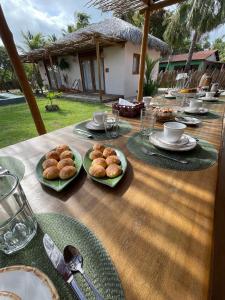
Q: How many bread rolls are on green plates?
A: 14